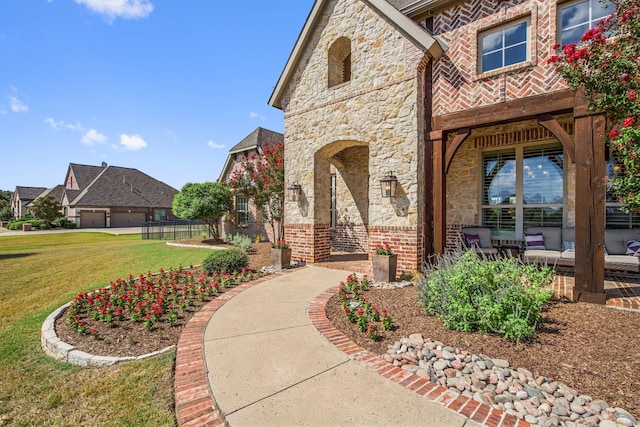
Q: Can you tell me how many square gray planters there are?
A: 2